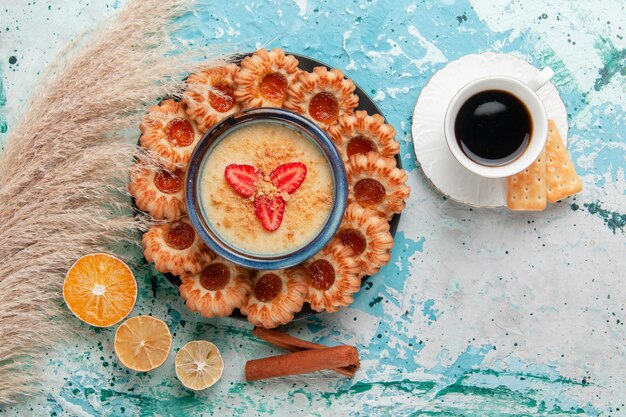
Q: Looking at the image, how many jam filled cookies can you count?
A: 12